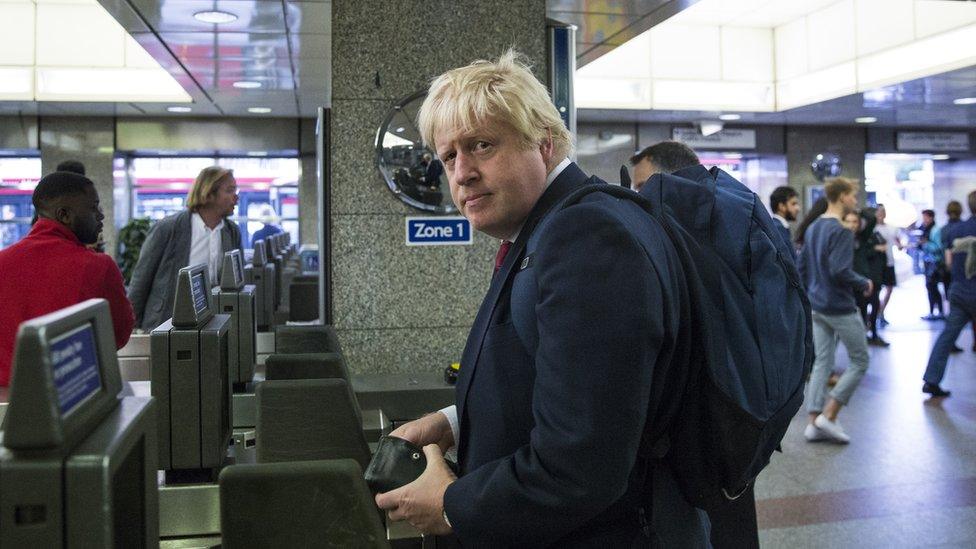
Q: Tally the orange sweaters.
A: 0